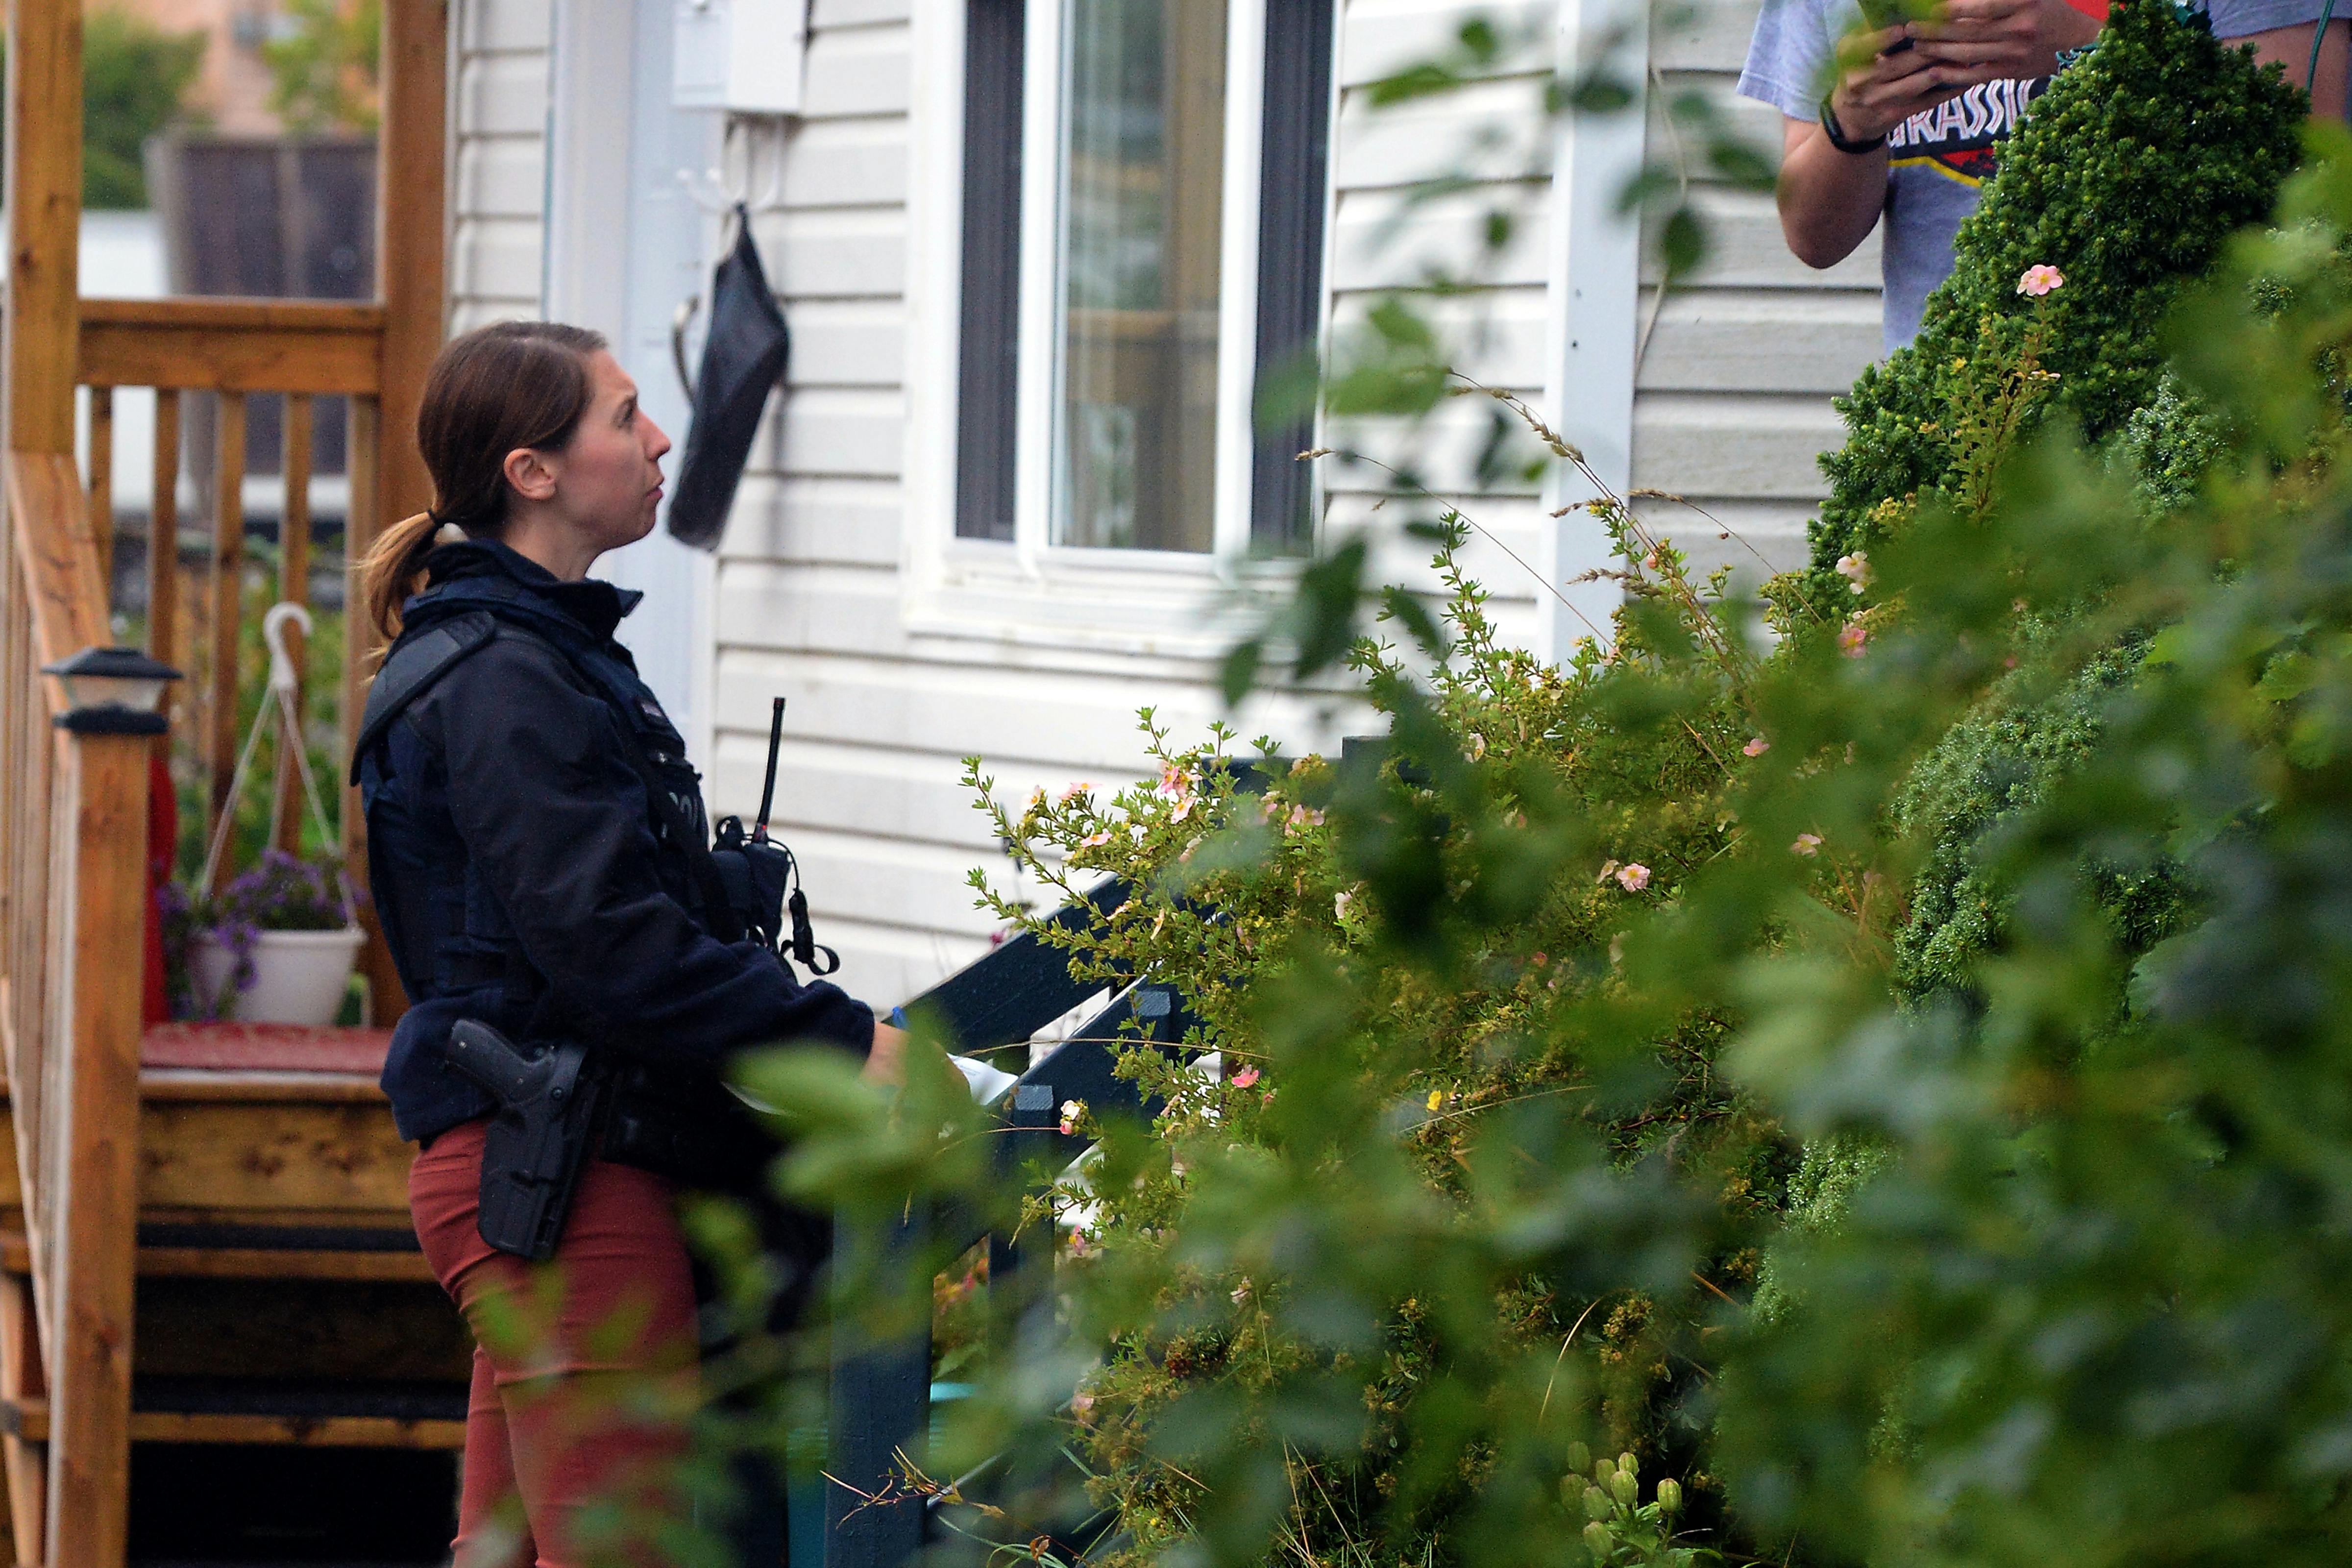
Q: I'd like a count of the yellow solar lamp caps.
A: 0